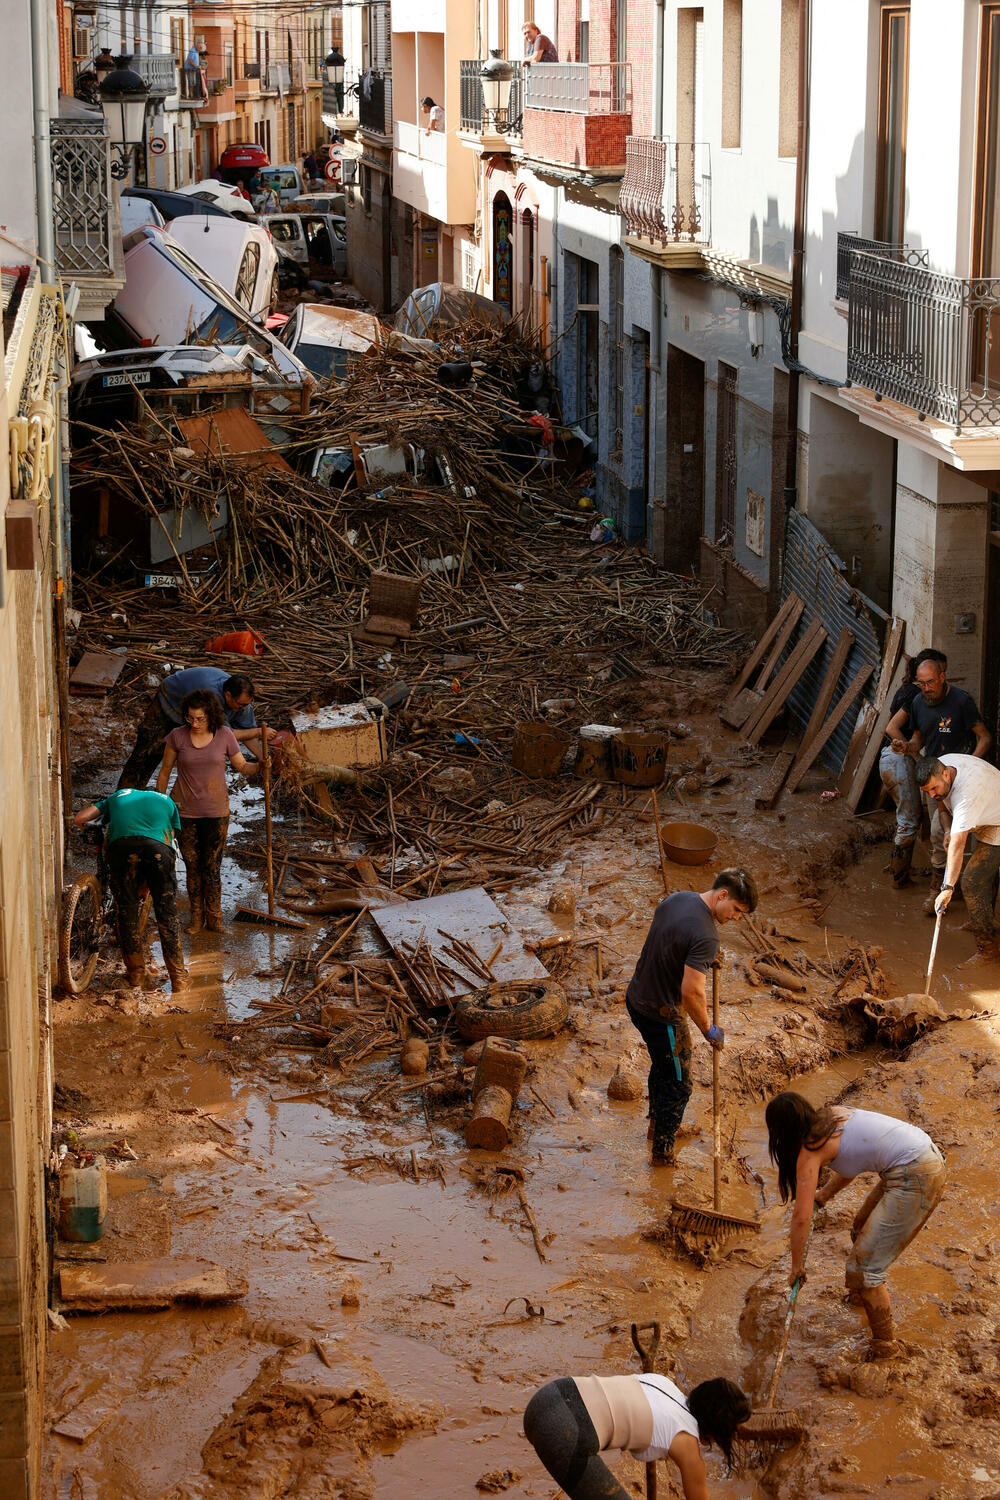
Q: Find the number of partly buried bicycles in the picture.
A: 1